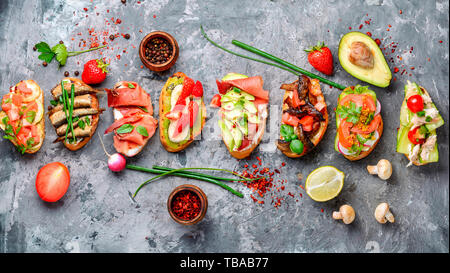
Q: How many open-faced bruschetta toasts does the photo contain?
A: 8